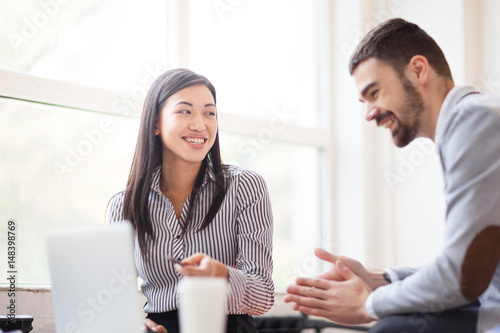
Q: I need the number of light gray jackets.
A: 1